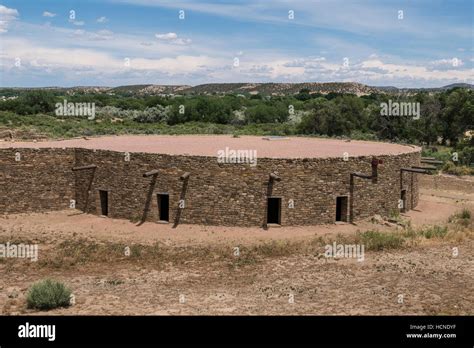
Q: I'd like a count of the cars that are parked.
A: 0